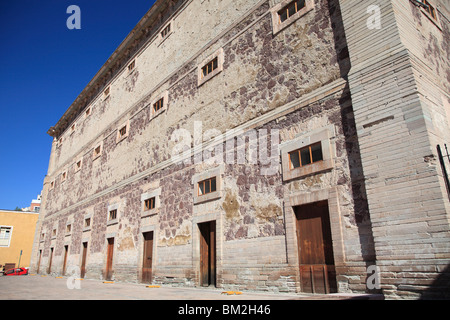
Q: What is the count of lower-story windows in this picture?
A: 8